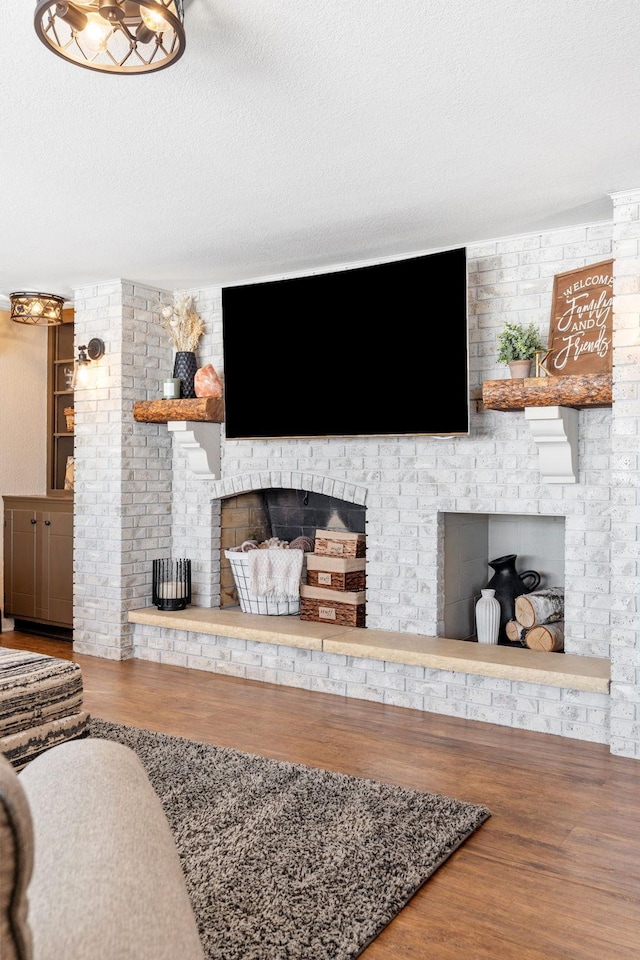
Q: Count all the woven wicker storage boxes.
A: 3